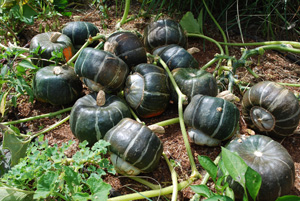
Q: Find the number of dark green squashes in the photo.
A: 14